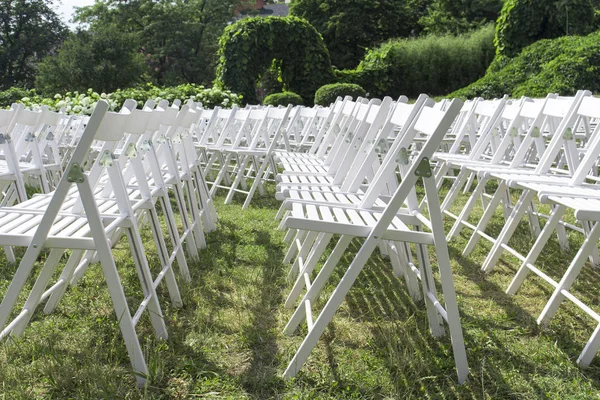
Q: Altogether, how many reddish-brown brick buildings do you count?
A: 1